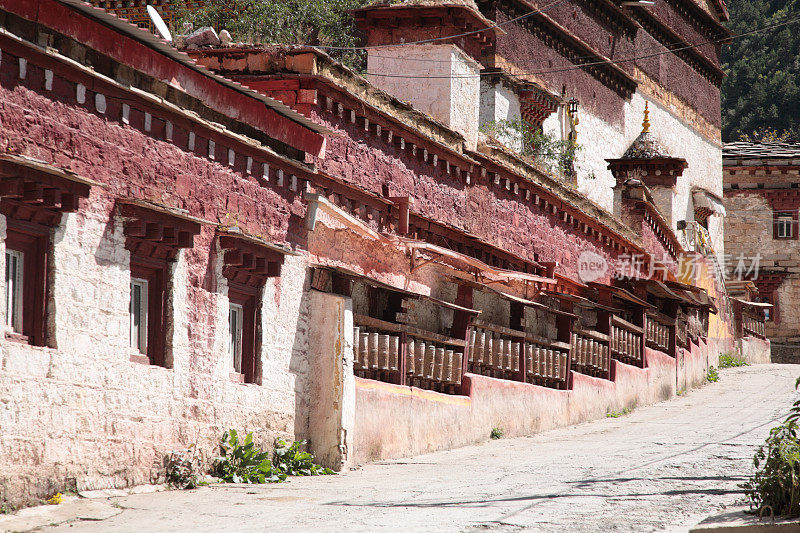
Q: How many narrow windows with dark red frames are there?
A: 3